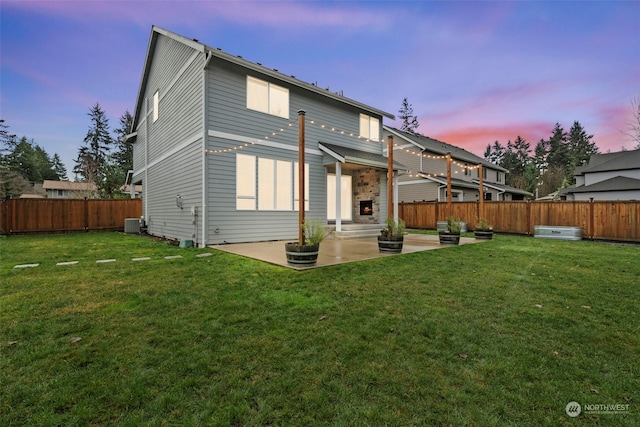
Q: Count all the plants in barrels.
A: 4